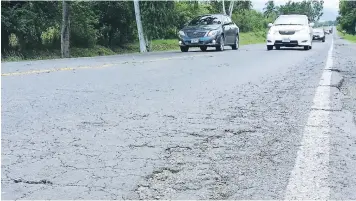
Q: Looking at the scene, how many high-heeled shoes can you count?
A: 0